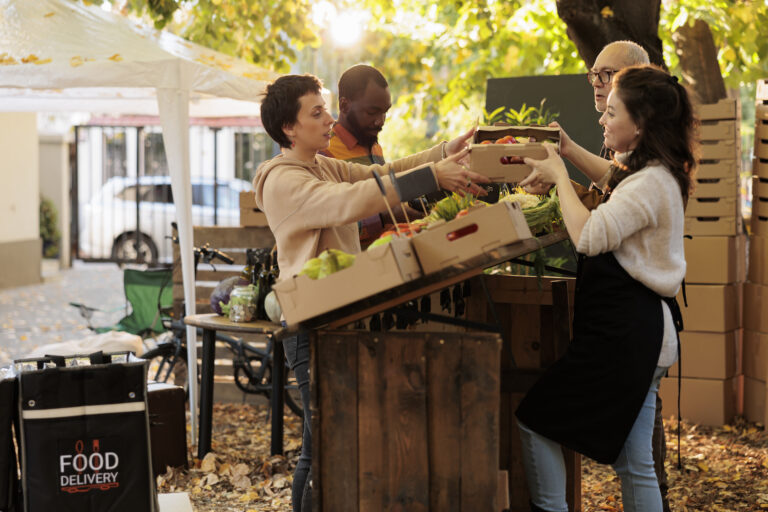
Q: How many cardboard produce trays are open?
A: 3